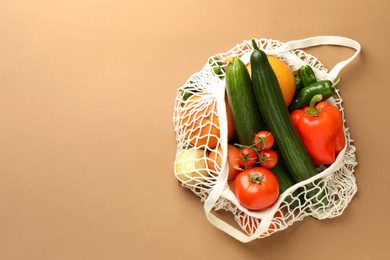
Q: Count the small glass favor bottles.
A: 0